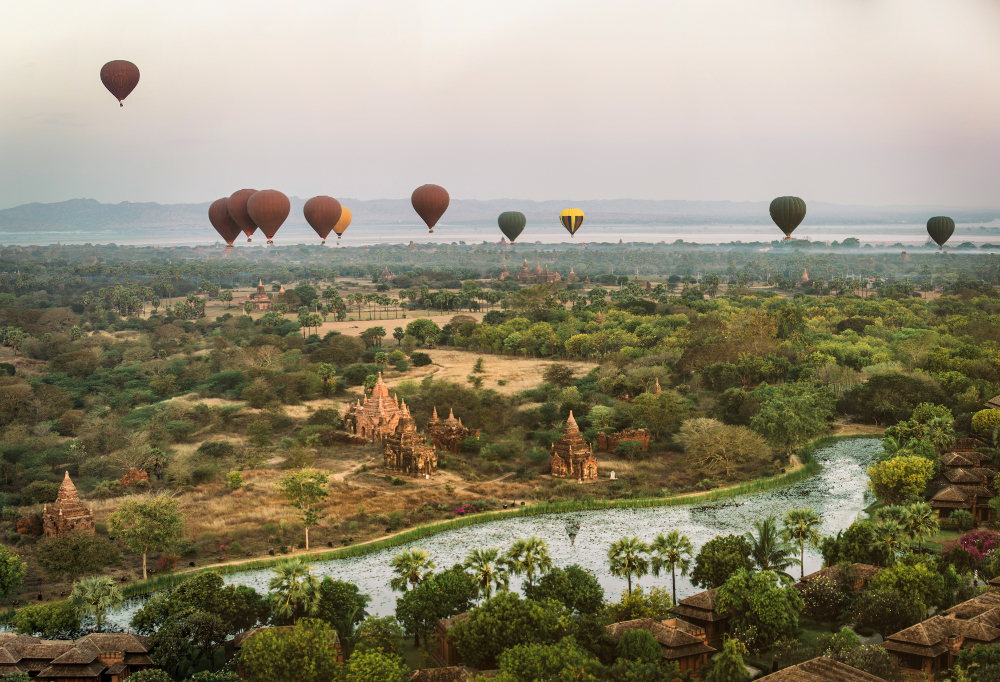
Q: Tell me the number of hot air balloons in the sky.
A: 11